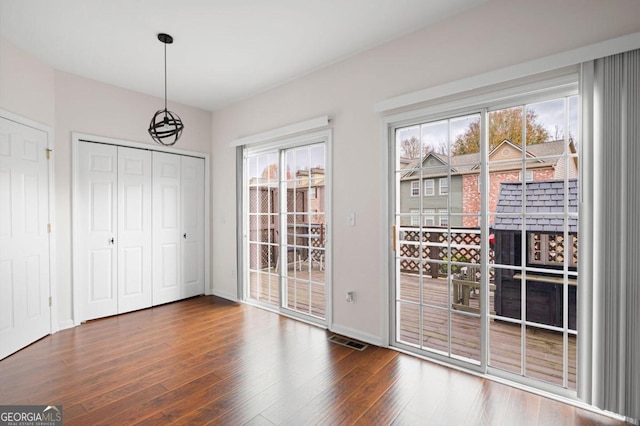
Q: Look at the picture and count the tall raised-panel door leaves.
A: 5